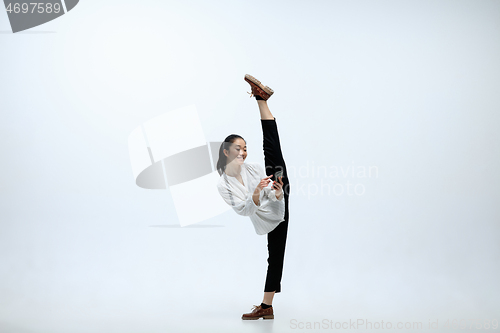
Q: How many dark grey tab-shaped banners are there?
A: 1